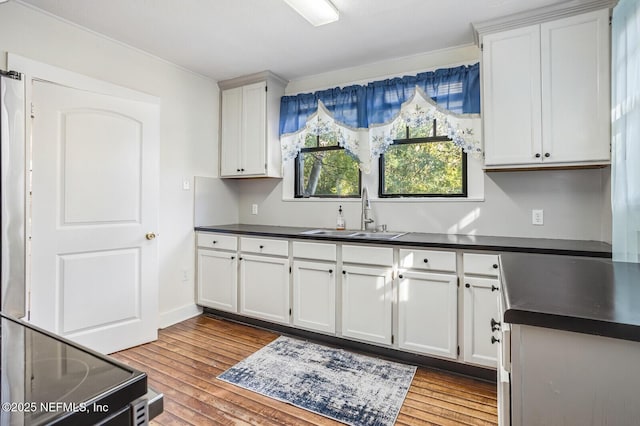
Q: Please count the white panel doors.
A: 1